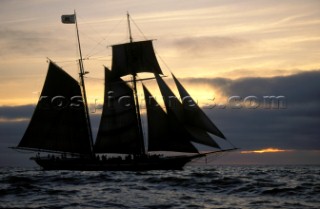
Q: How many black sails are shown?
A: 6